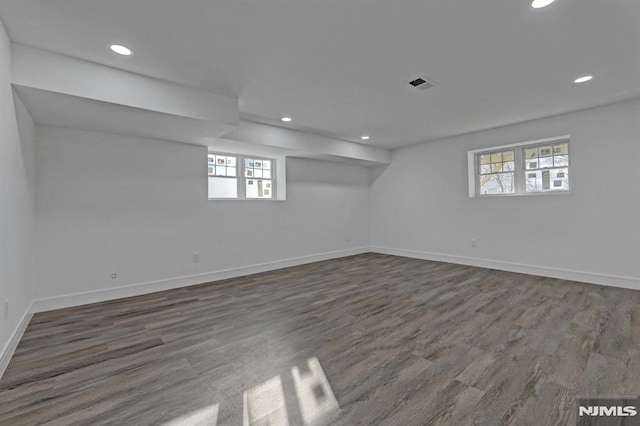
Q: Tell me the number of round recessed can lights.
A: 5